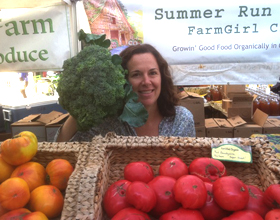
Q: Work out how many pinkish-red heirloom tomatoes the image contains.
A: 15